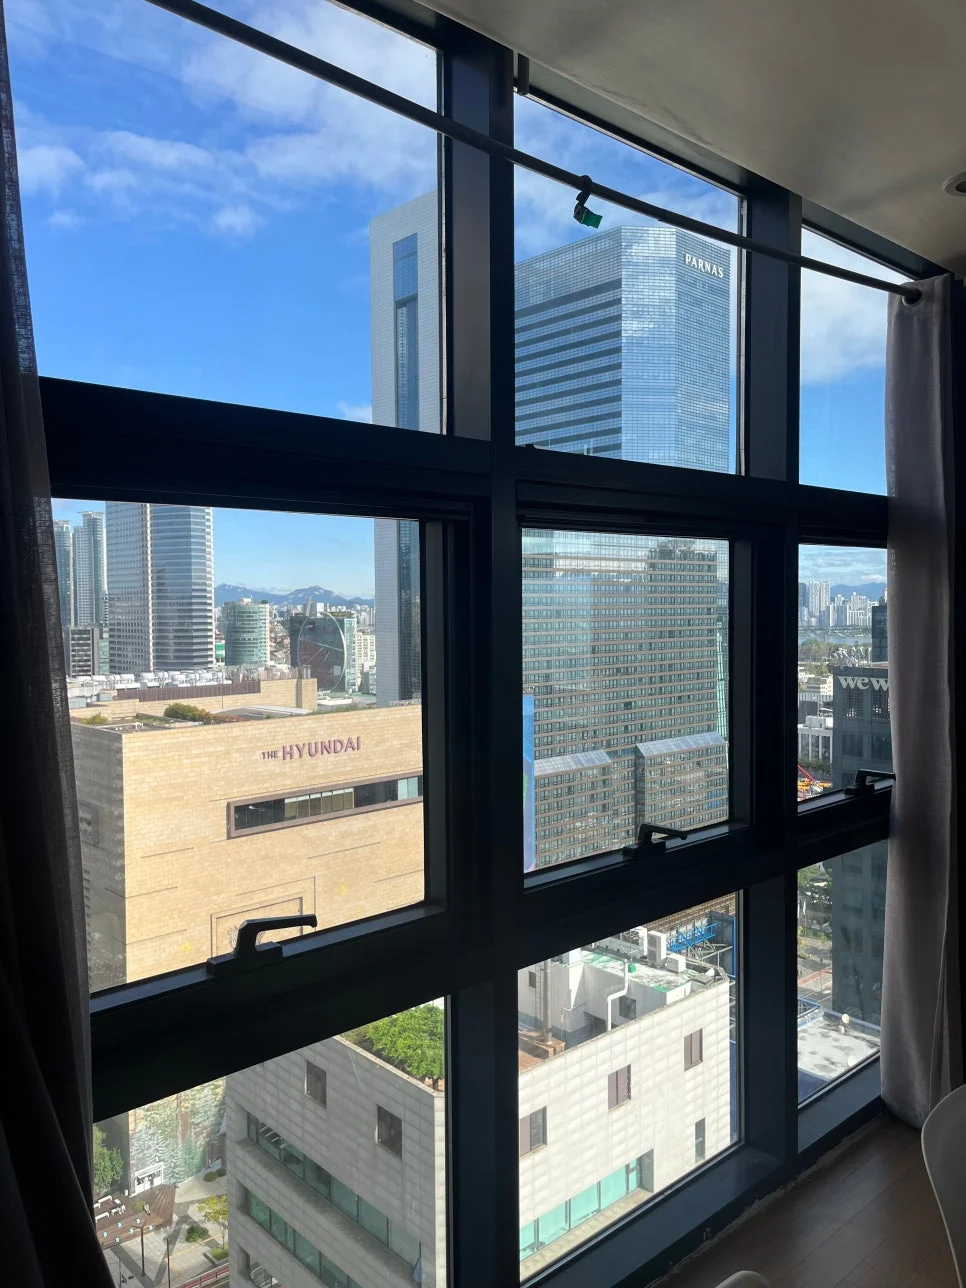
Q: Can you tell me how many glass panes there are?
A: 9